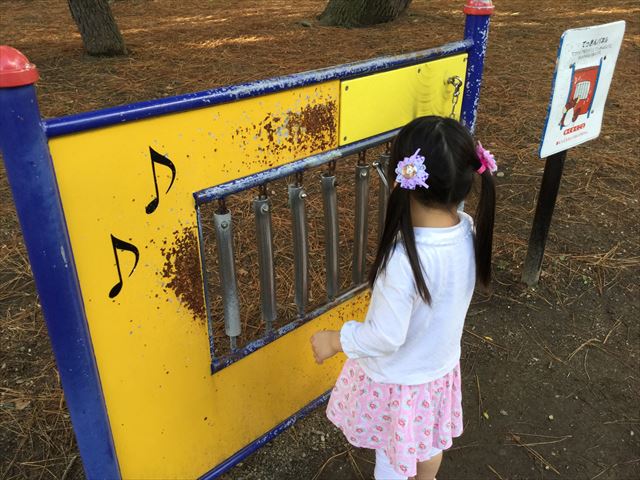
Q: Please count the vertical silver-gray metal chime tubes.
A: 6